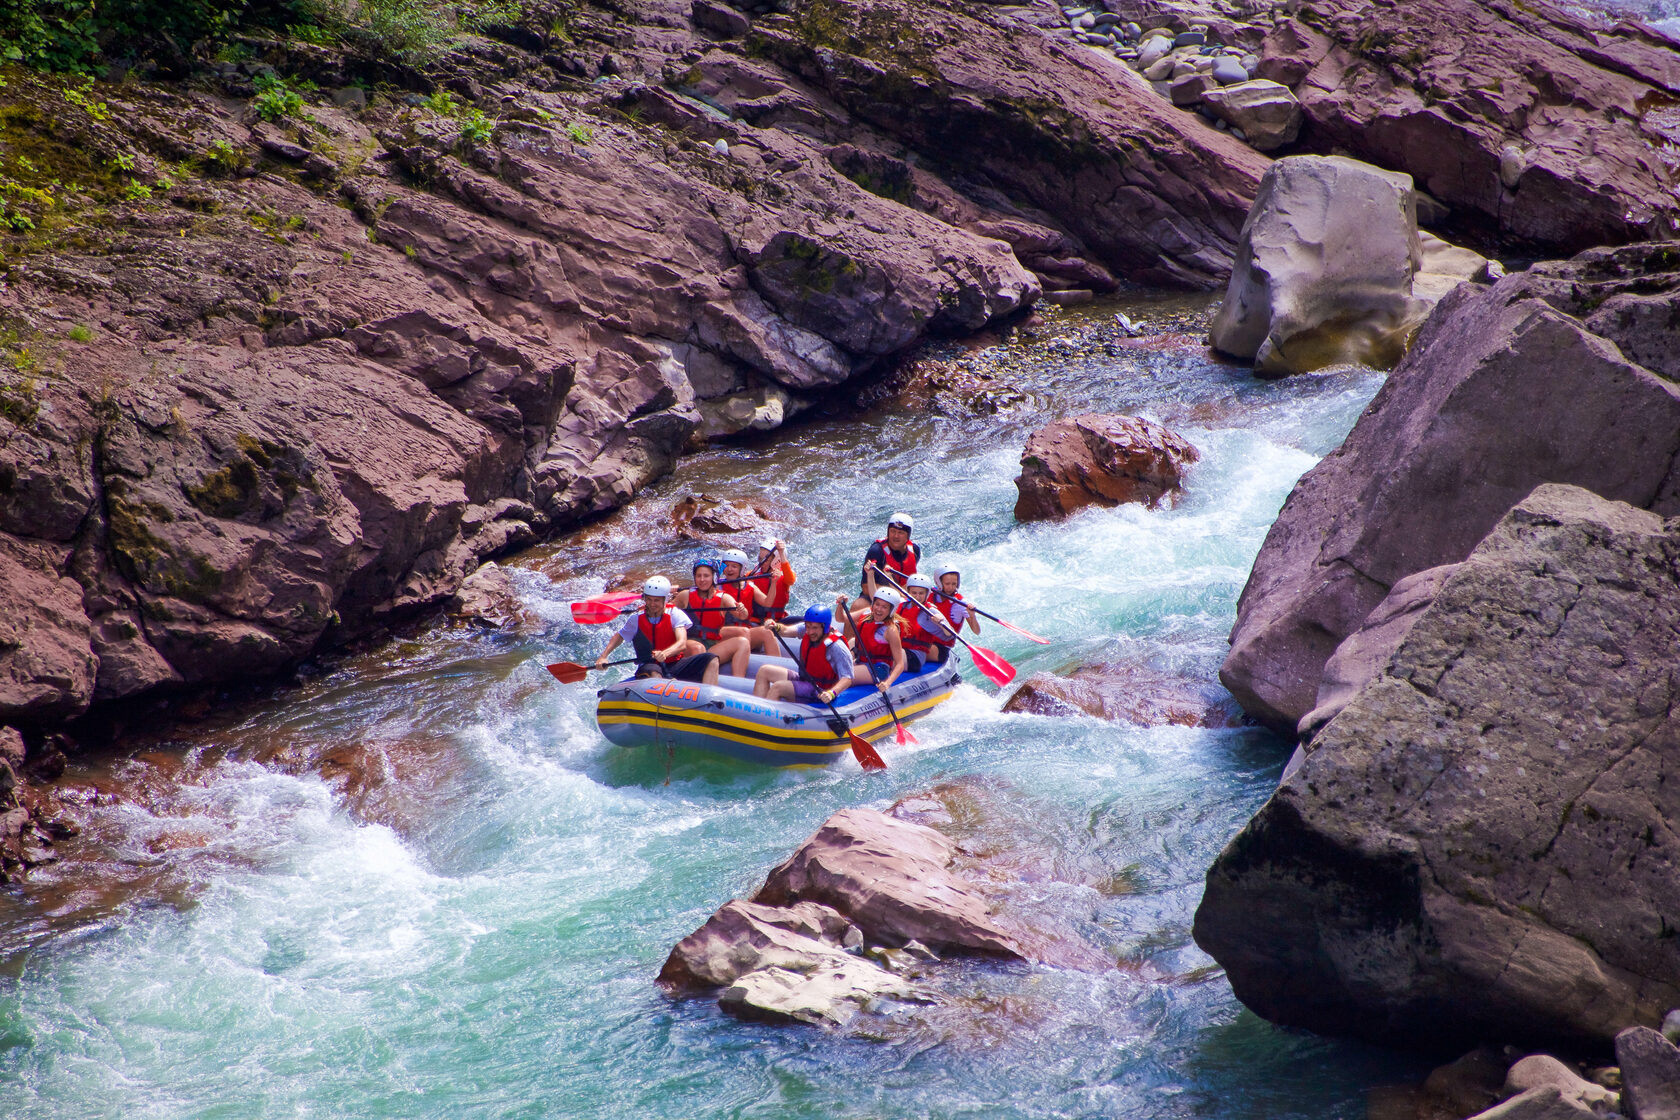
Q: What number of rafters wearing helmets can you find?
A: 9